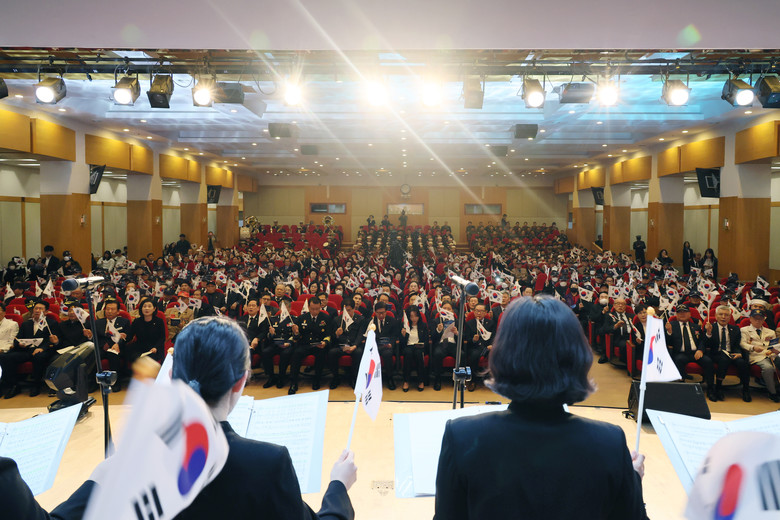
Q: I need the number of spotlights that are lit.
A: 10